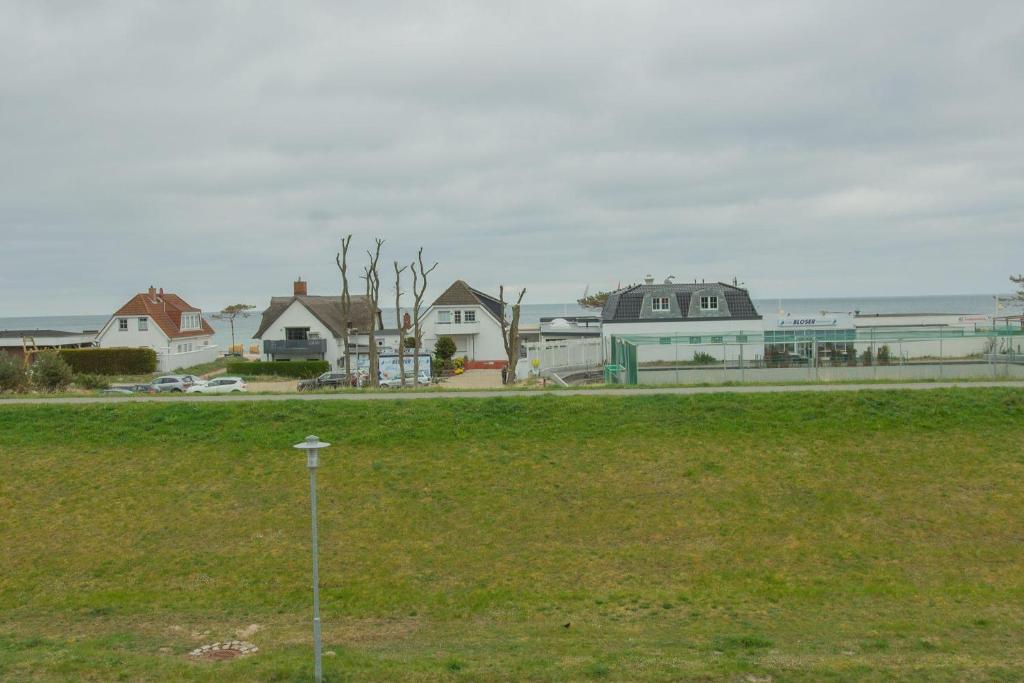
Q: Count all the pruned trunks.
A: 5